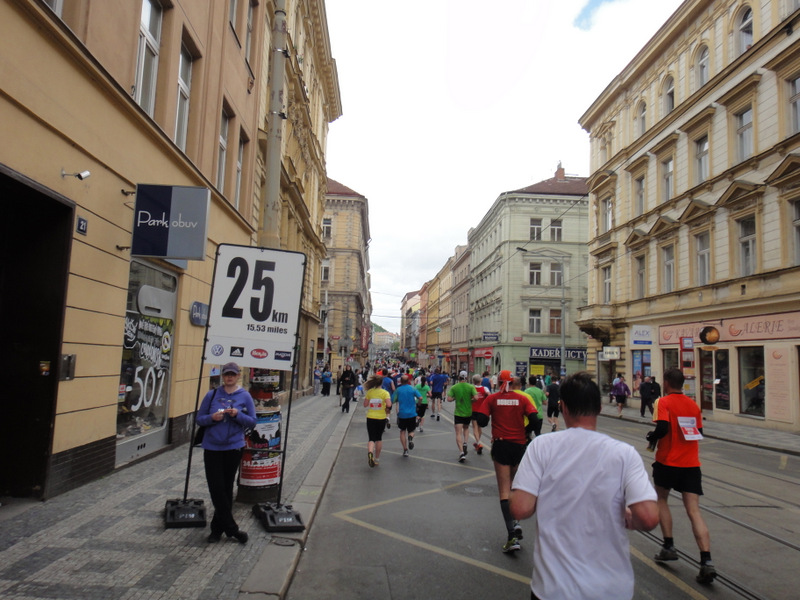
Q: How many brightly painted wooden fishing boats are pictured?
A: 0